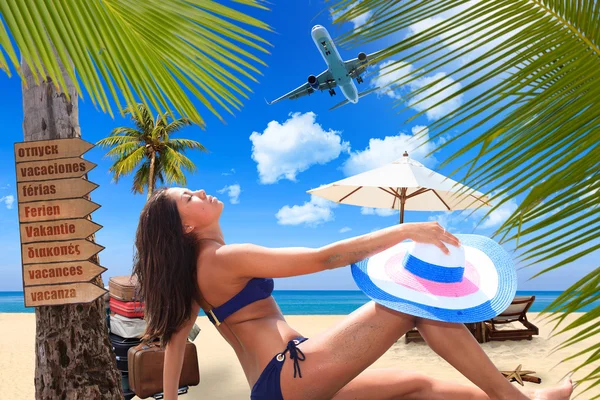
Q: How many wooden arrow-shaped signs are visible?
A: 8